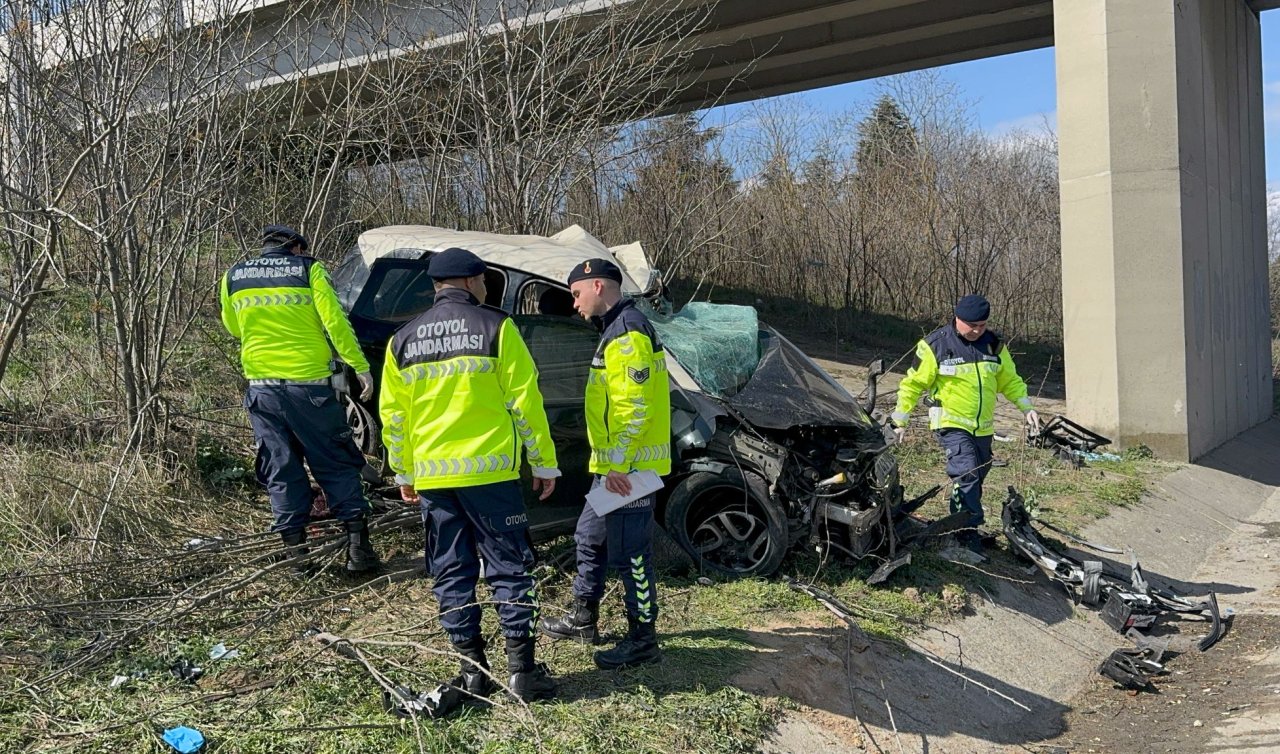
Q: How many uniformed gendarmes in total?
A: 4